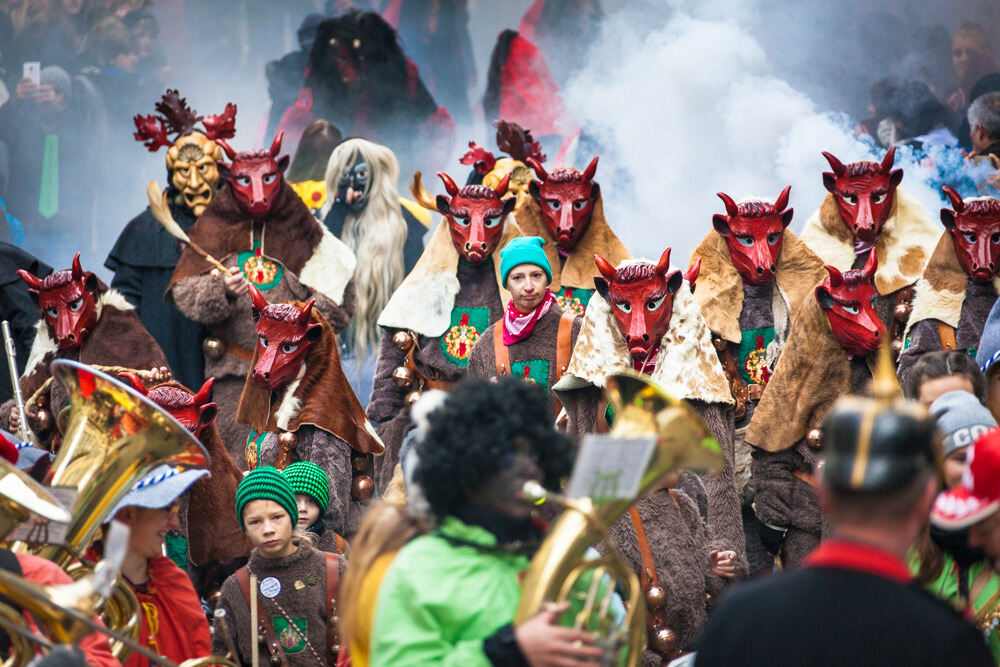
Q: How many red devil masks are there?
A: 12